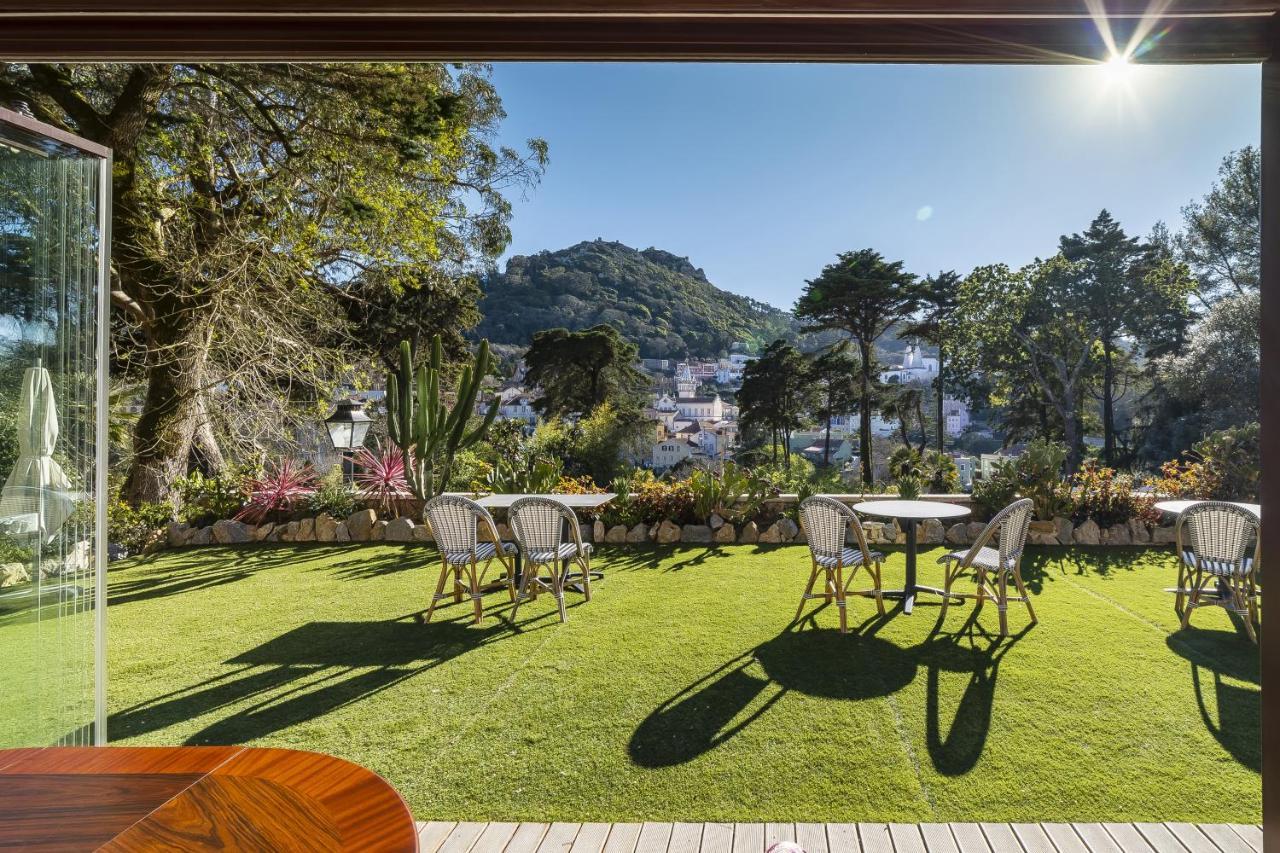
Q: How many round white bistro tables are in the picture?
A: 2